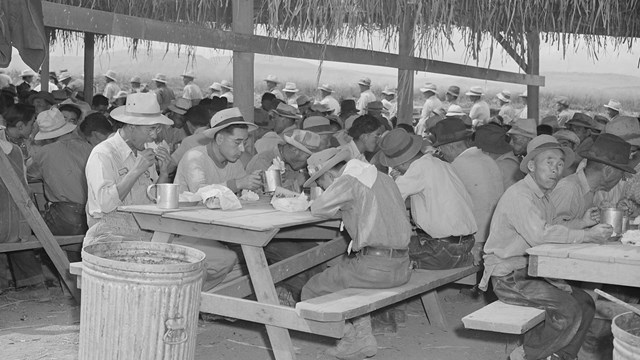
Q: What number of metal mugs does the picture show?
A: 3